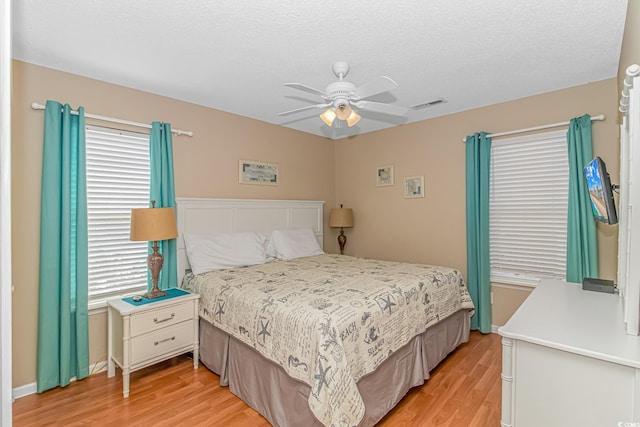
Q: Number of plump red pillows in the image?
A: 0